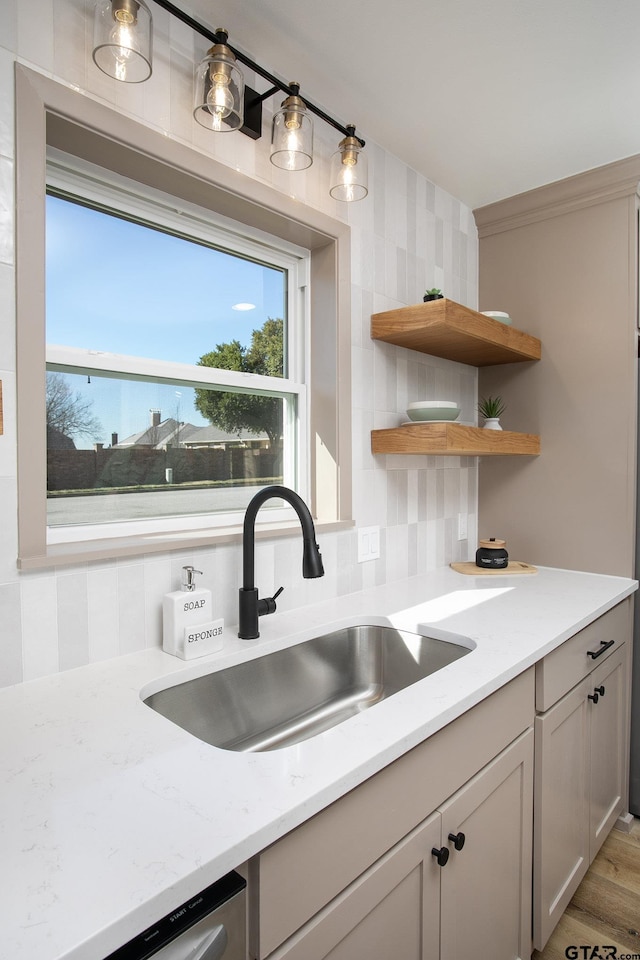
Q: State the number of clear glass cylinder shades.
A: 4